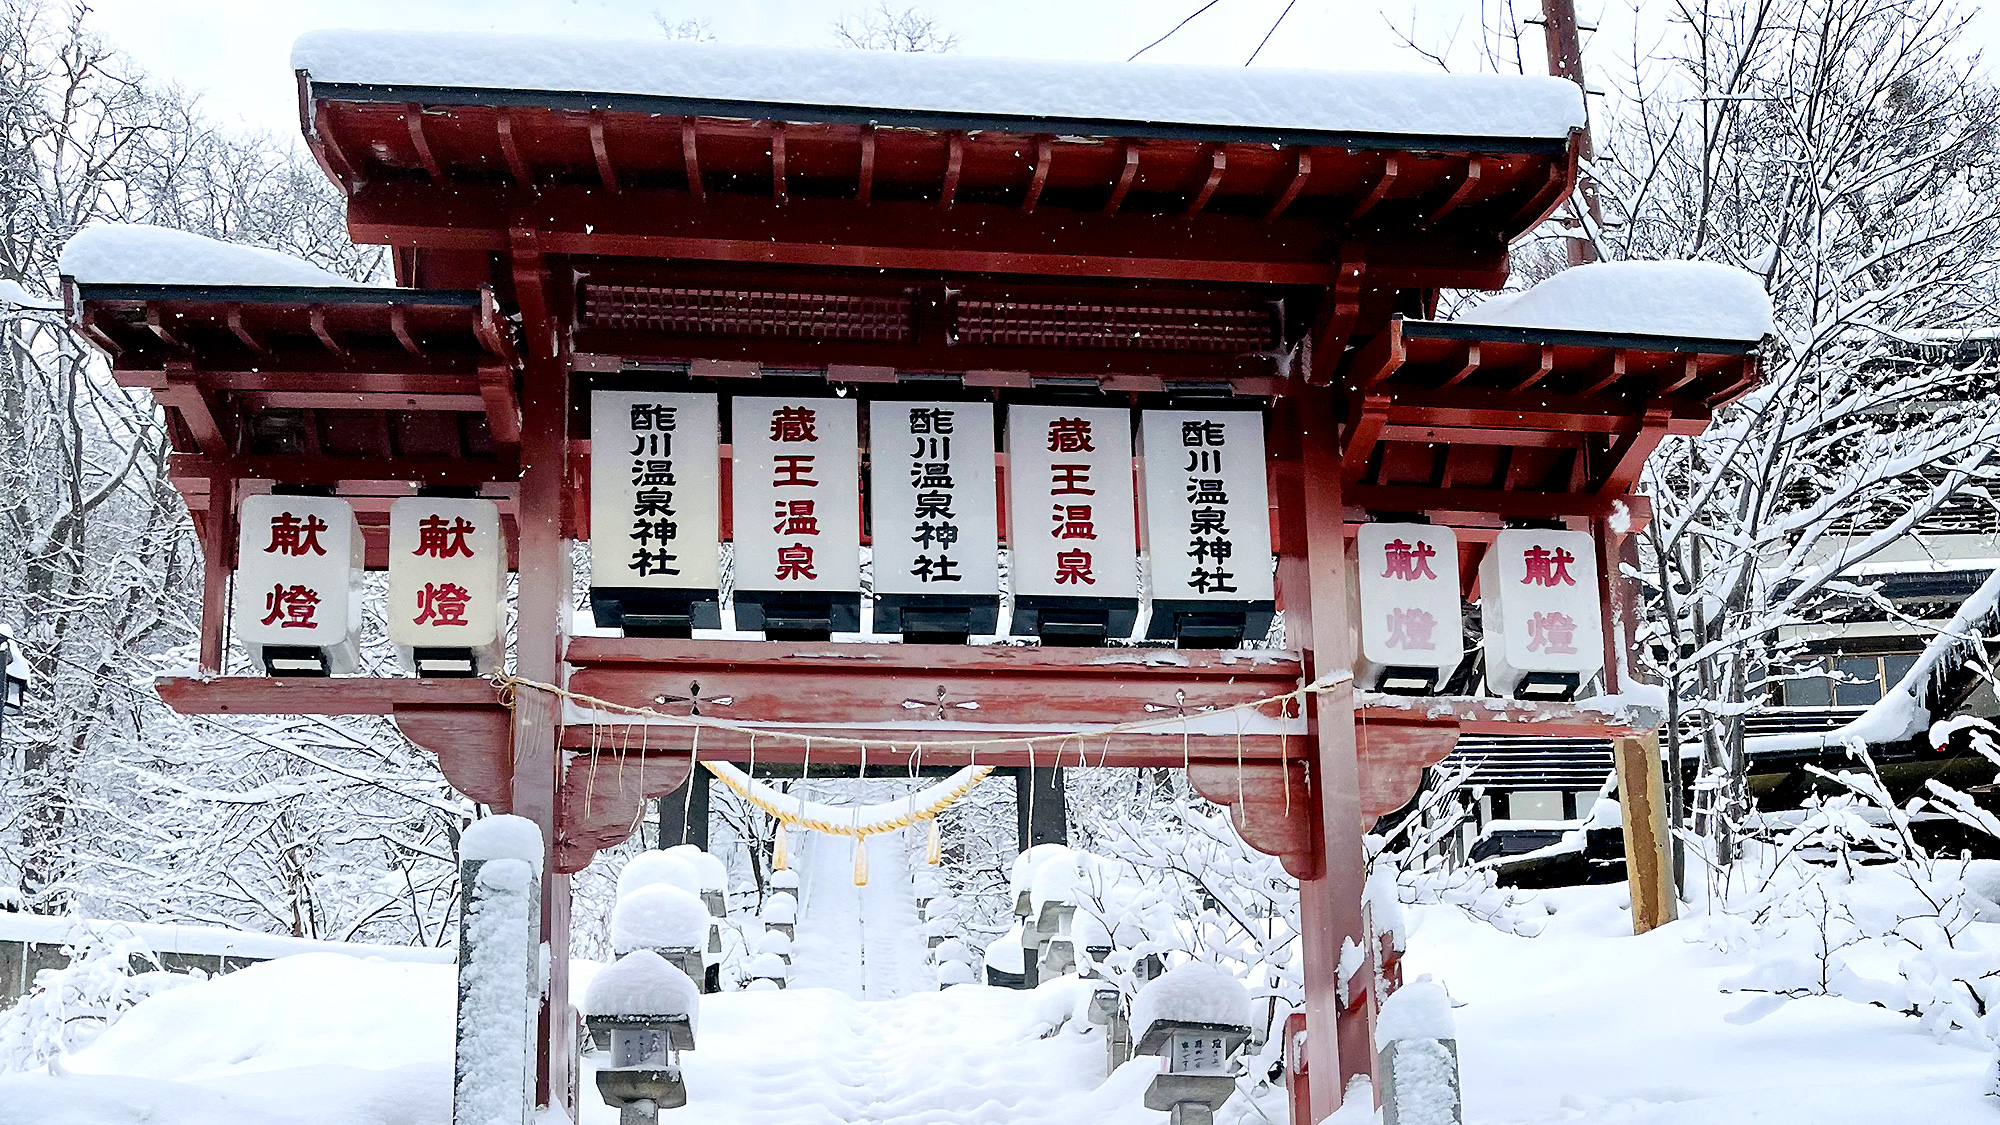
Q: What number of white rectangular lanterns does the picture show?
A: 9